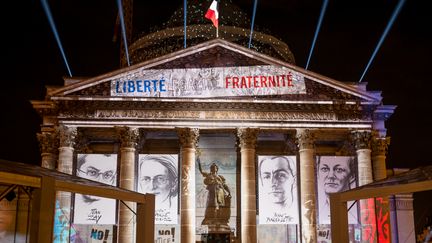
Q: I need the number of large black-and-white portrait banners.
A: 4